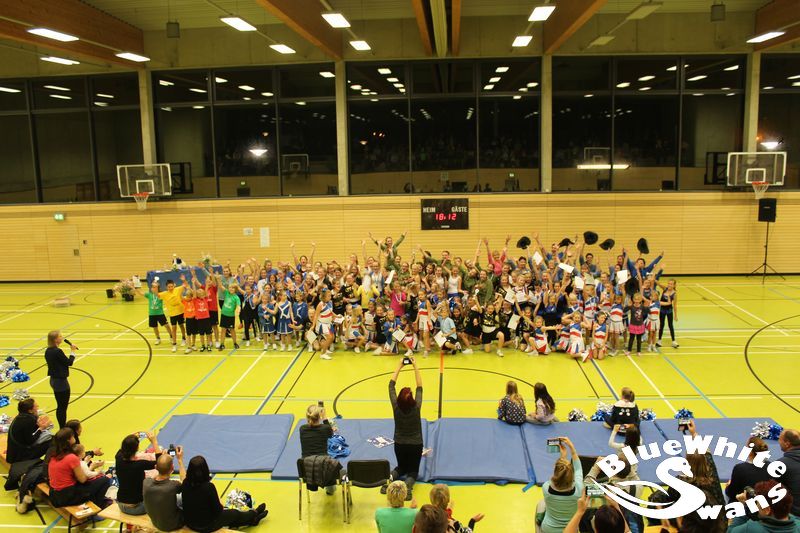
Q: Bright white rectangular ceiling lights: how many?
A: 10